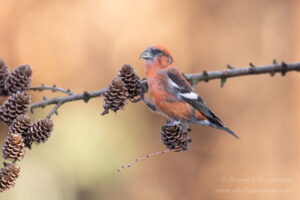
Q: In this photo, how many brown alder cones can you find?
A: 10